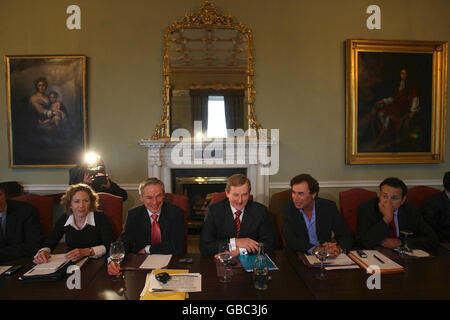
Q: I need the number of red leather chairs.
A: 7